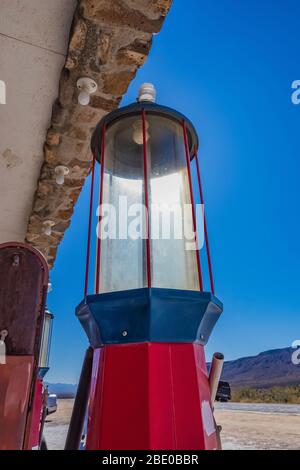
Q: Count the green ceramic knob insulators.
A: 0